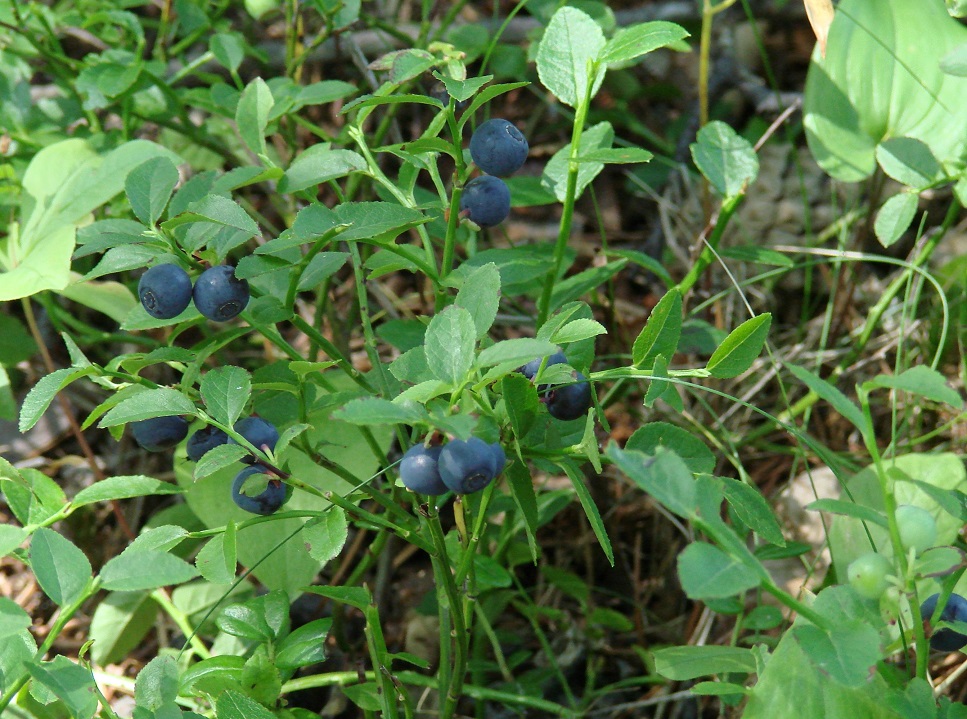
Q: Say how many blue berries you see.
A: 14